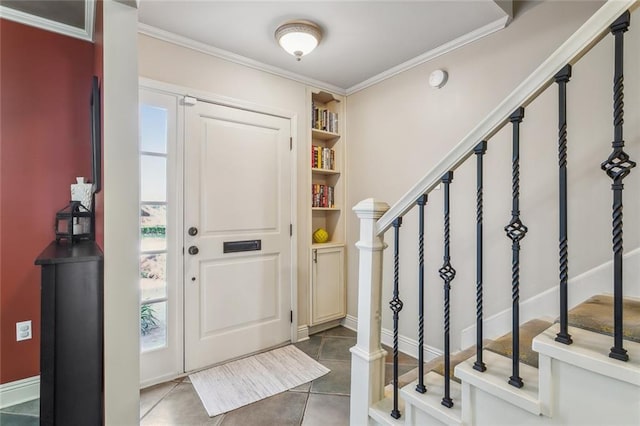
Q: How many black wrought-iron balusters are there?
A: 7